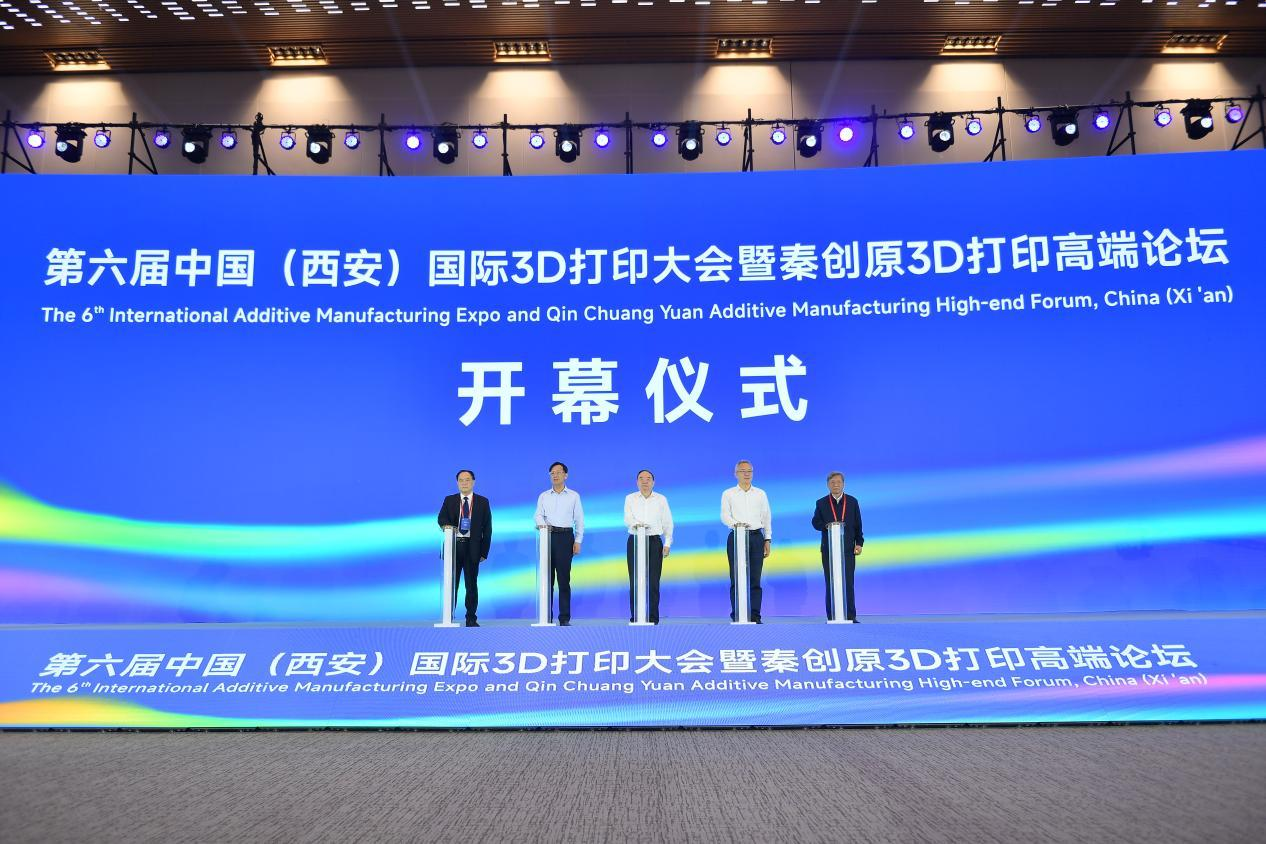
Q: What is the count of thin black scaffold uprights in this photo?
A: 11